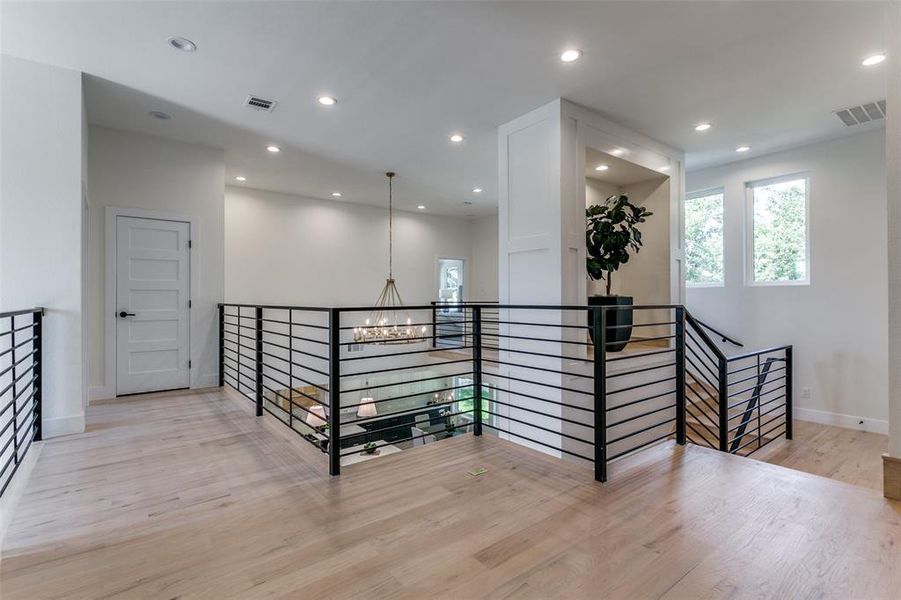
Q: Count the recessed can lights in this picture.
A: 14